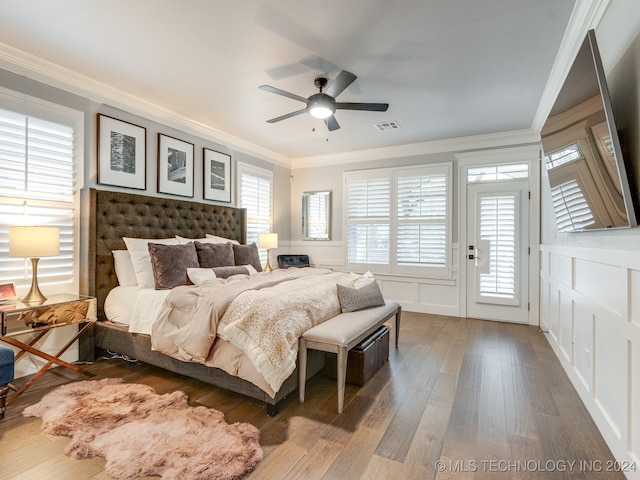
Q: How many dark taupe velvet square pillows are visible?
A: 3